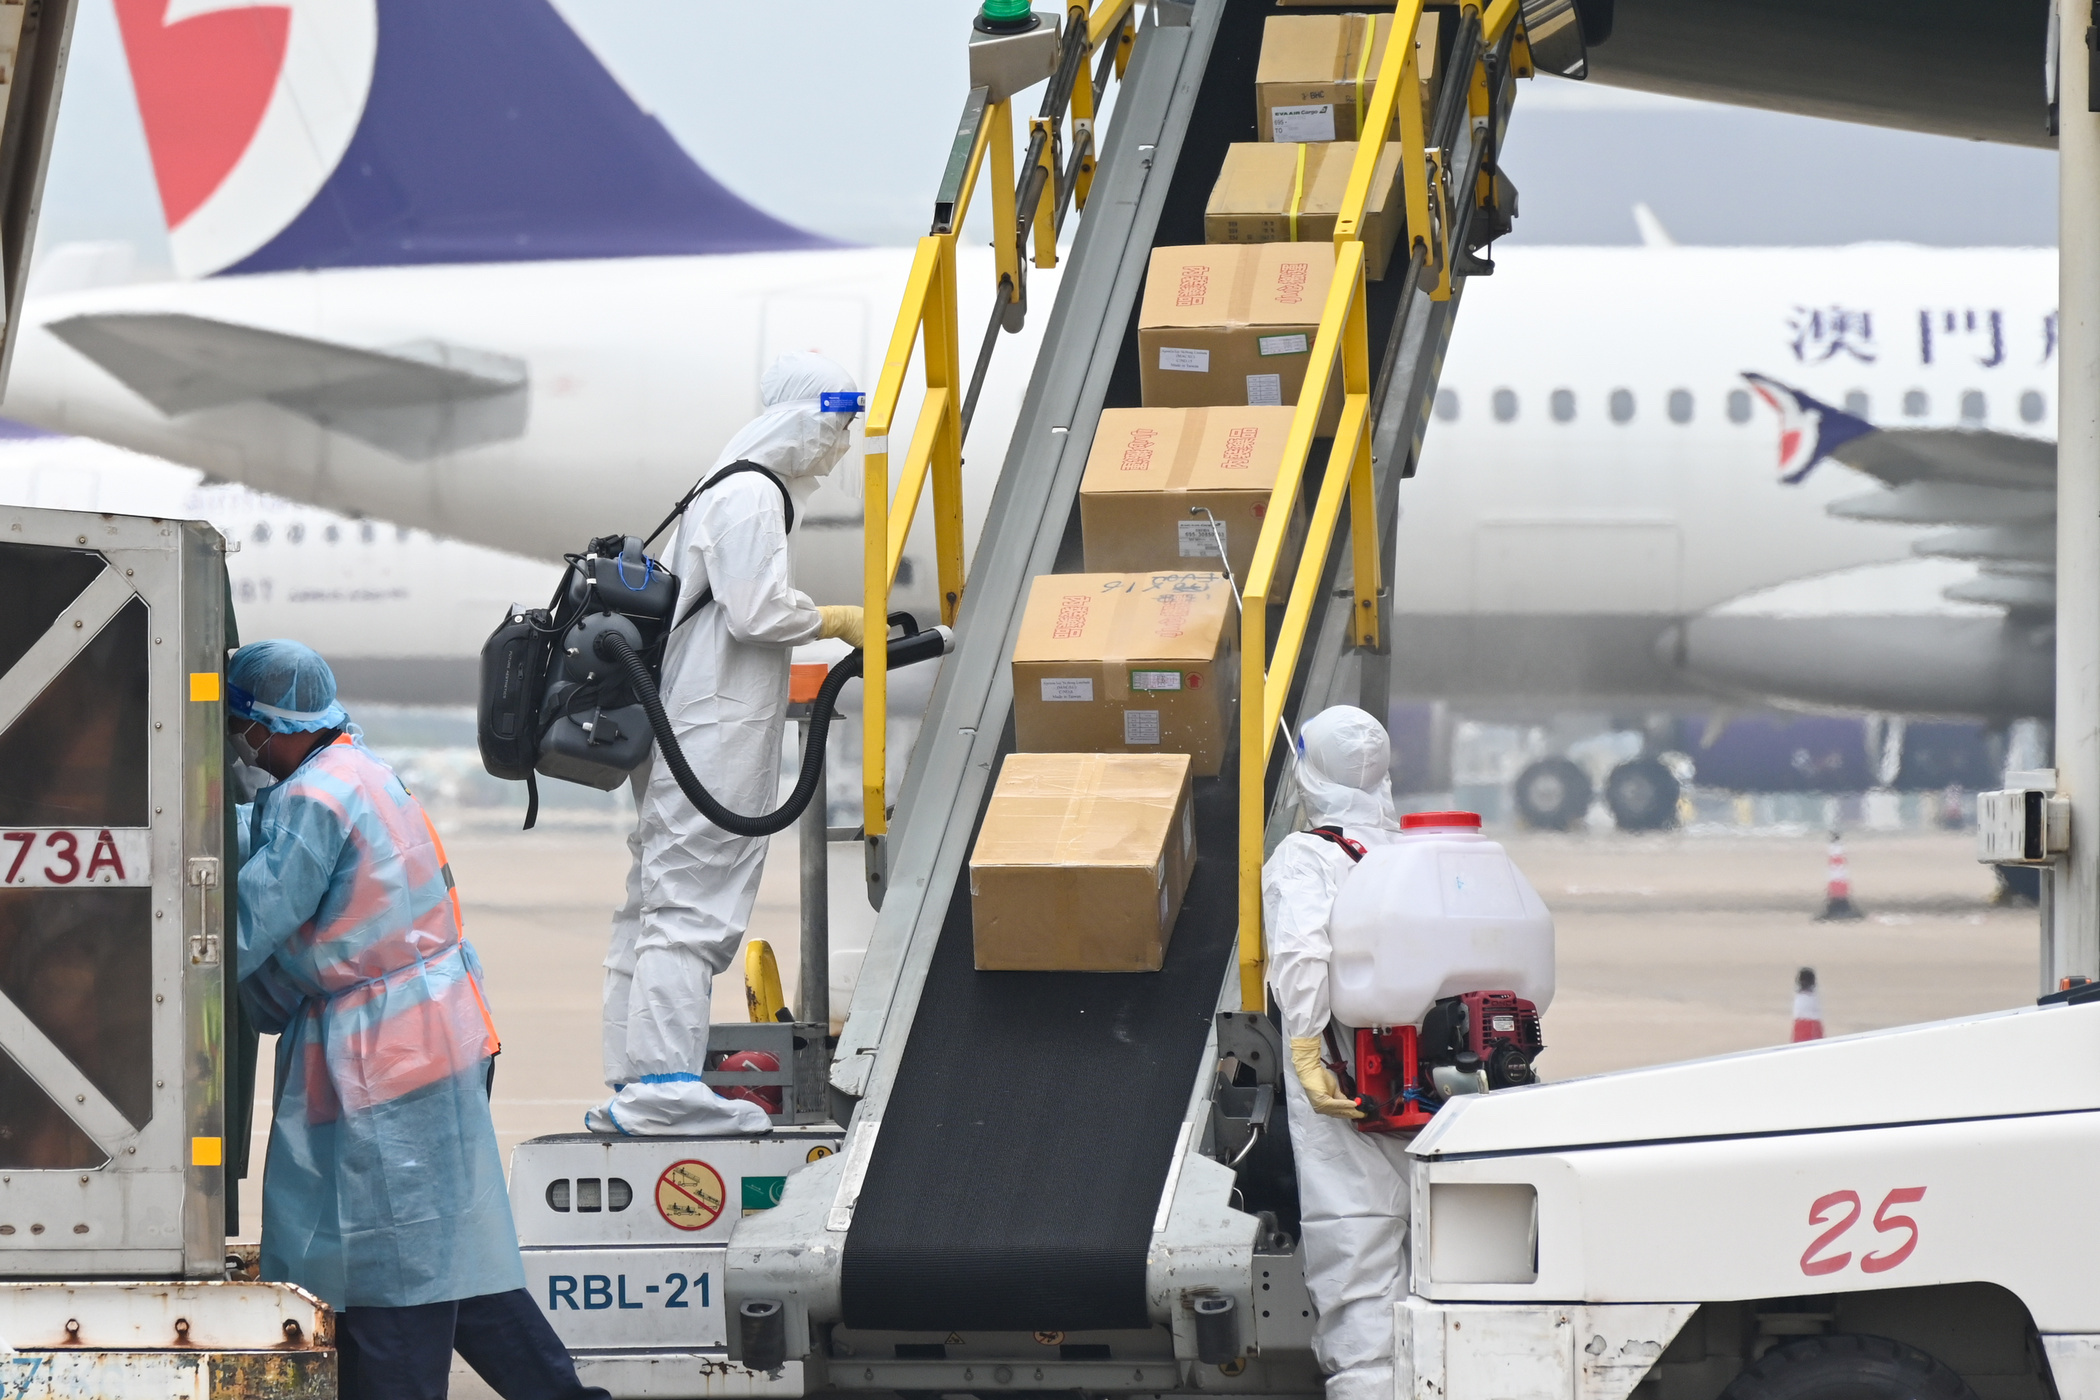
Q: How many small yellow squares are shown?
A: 2